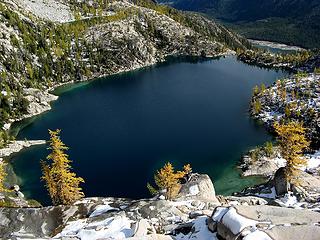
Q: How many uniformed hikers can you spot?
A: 0